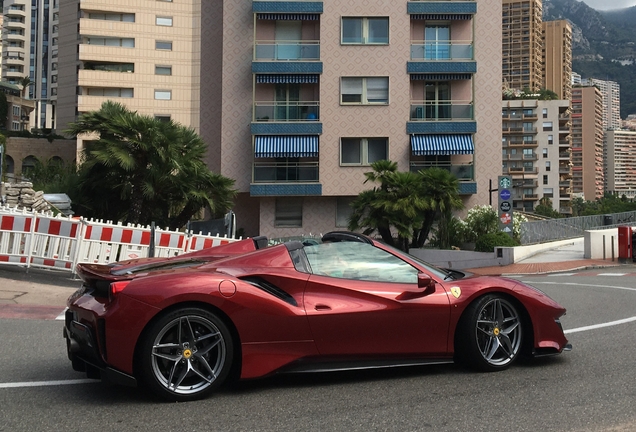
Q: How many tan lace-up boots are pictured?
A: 0